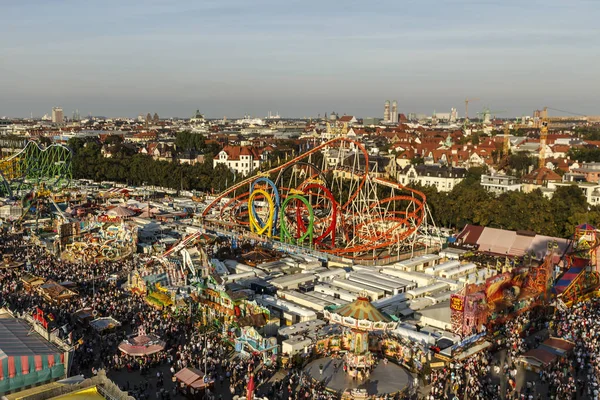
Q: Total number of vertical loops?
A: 5